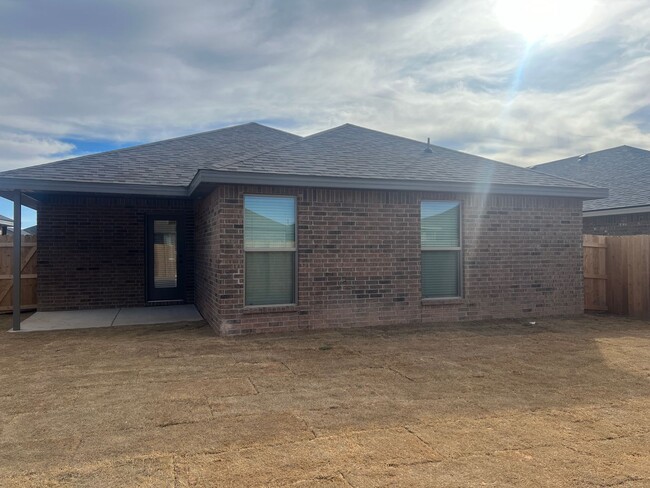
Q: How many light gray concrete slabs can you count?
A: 2